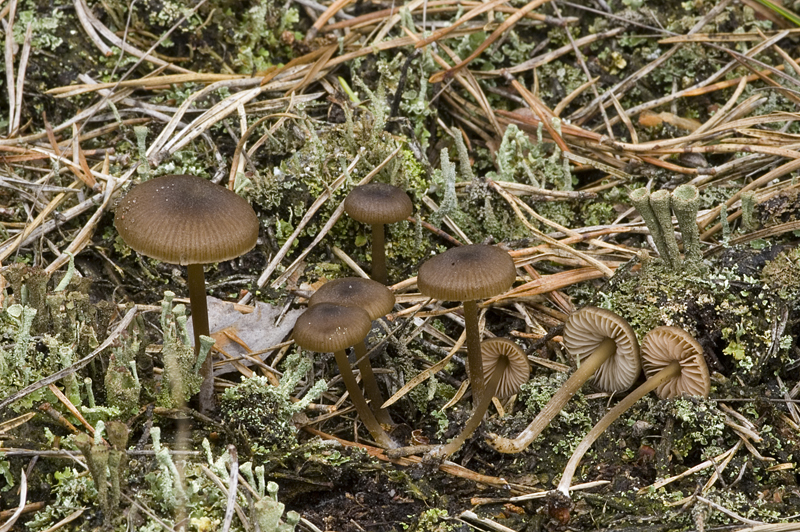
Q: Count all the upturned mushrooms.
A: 3